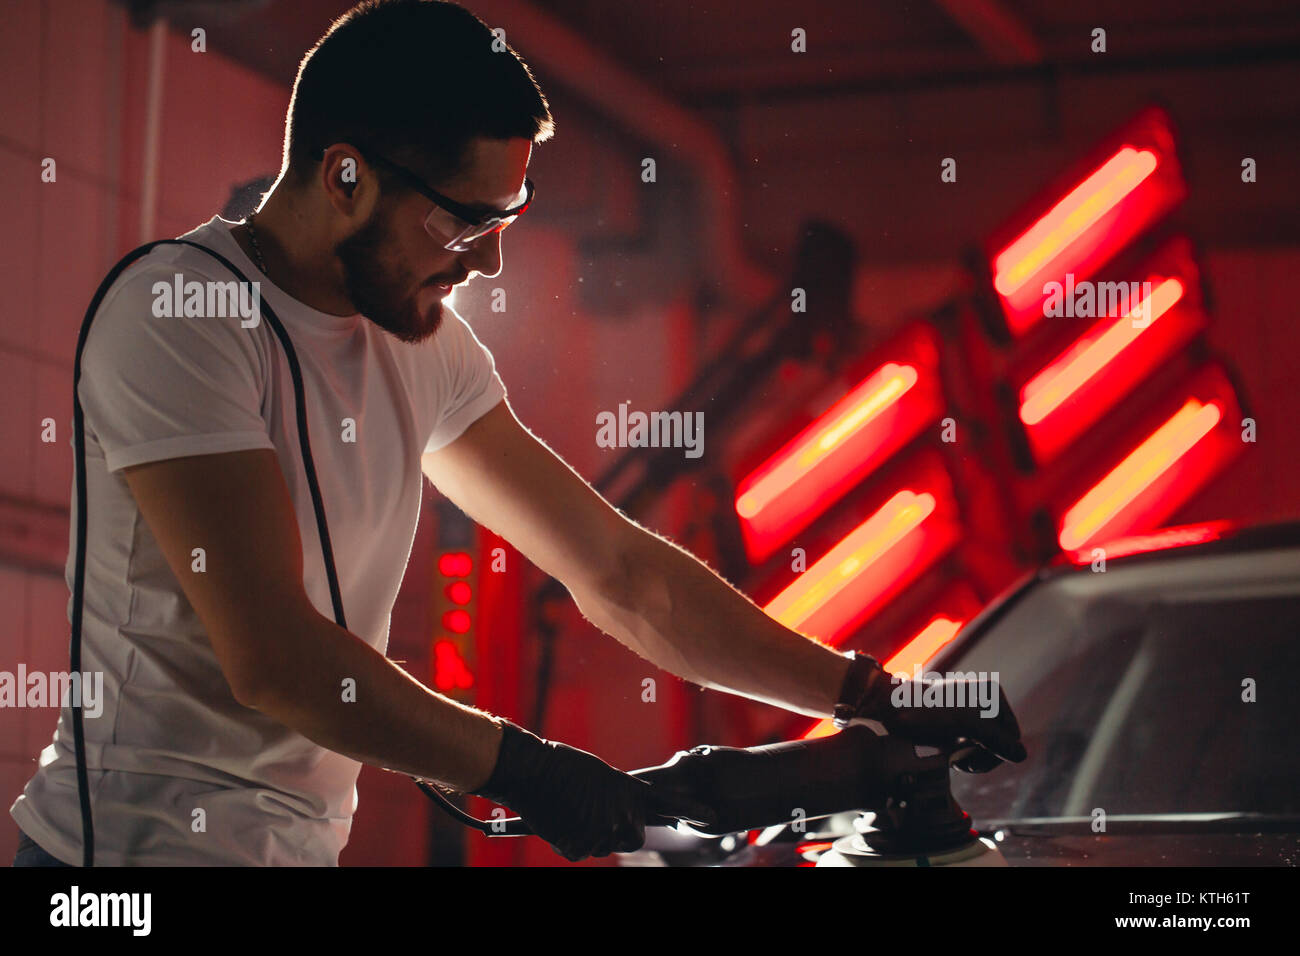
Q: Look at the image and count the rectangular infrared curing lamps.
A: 6